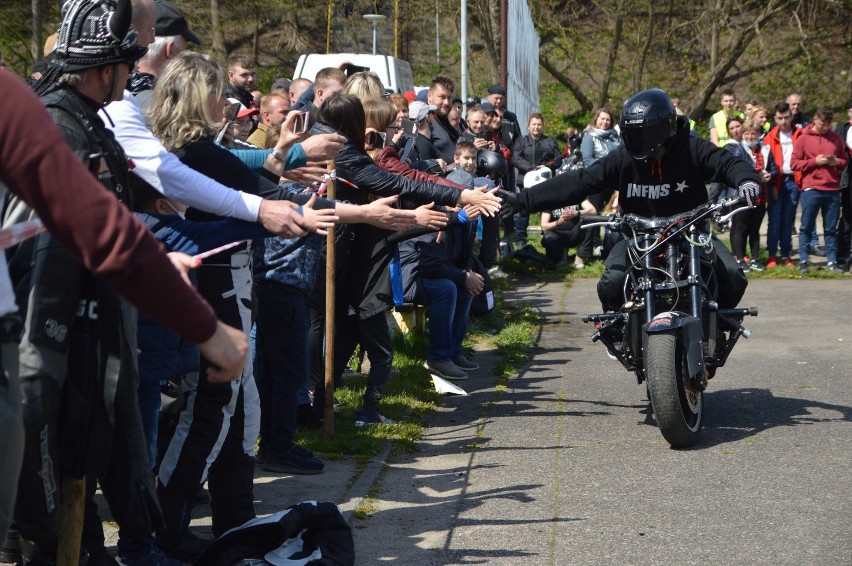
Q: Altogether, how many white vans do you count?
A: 1